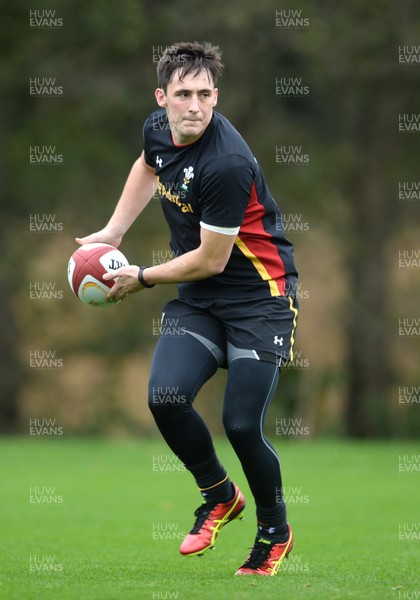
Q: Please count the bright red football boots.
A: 2